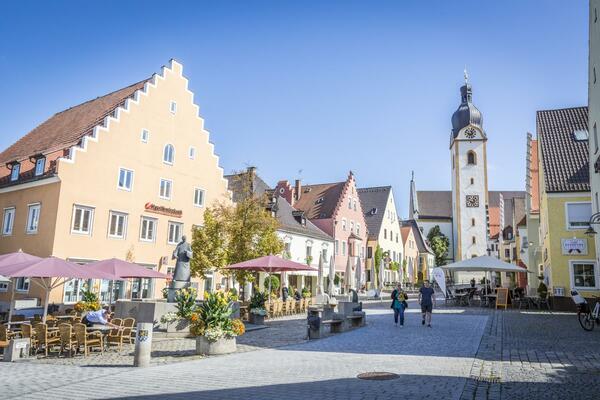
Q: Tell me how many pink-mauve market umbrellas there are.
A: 4